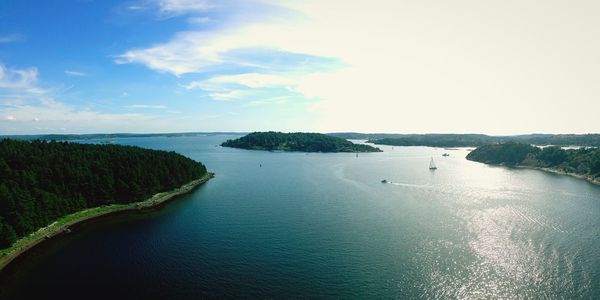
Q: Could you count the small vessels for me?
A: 3